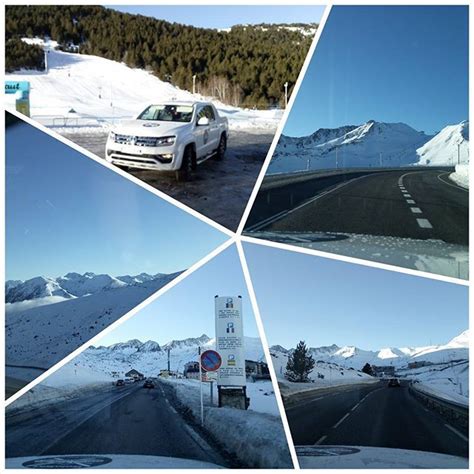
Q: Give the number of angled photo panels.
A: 5